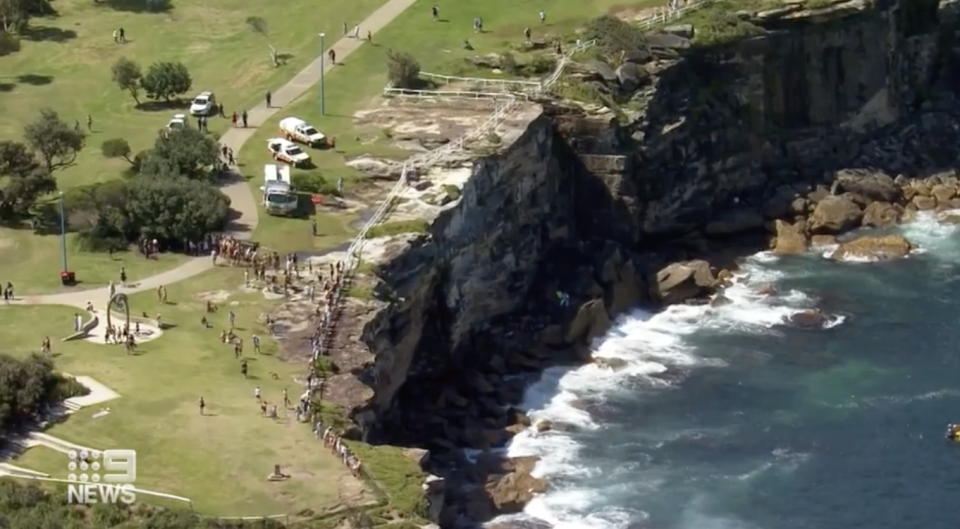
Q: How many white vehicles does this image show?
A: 5